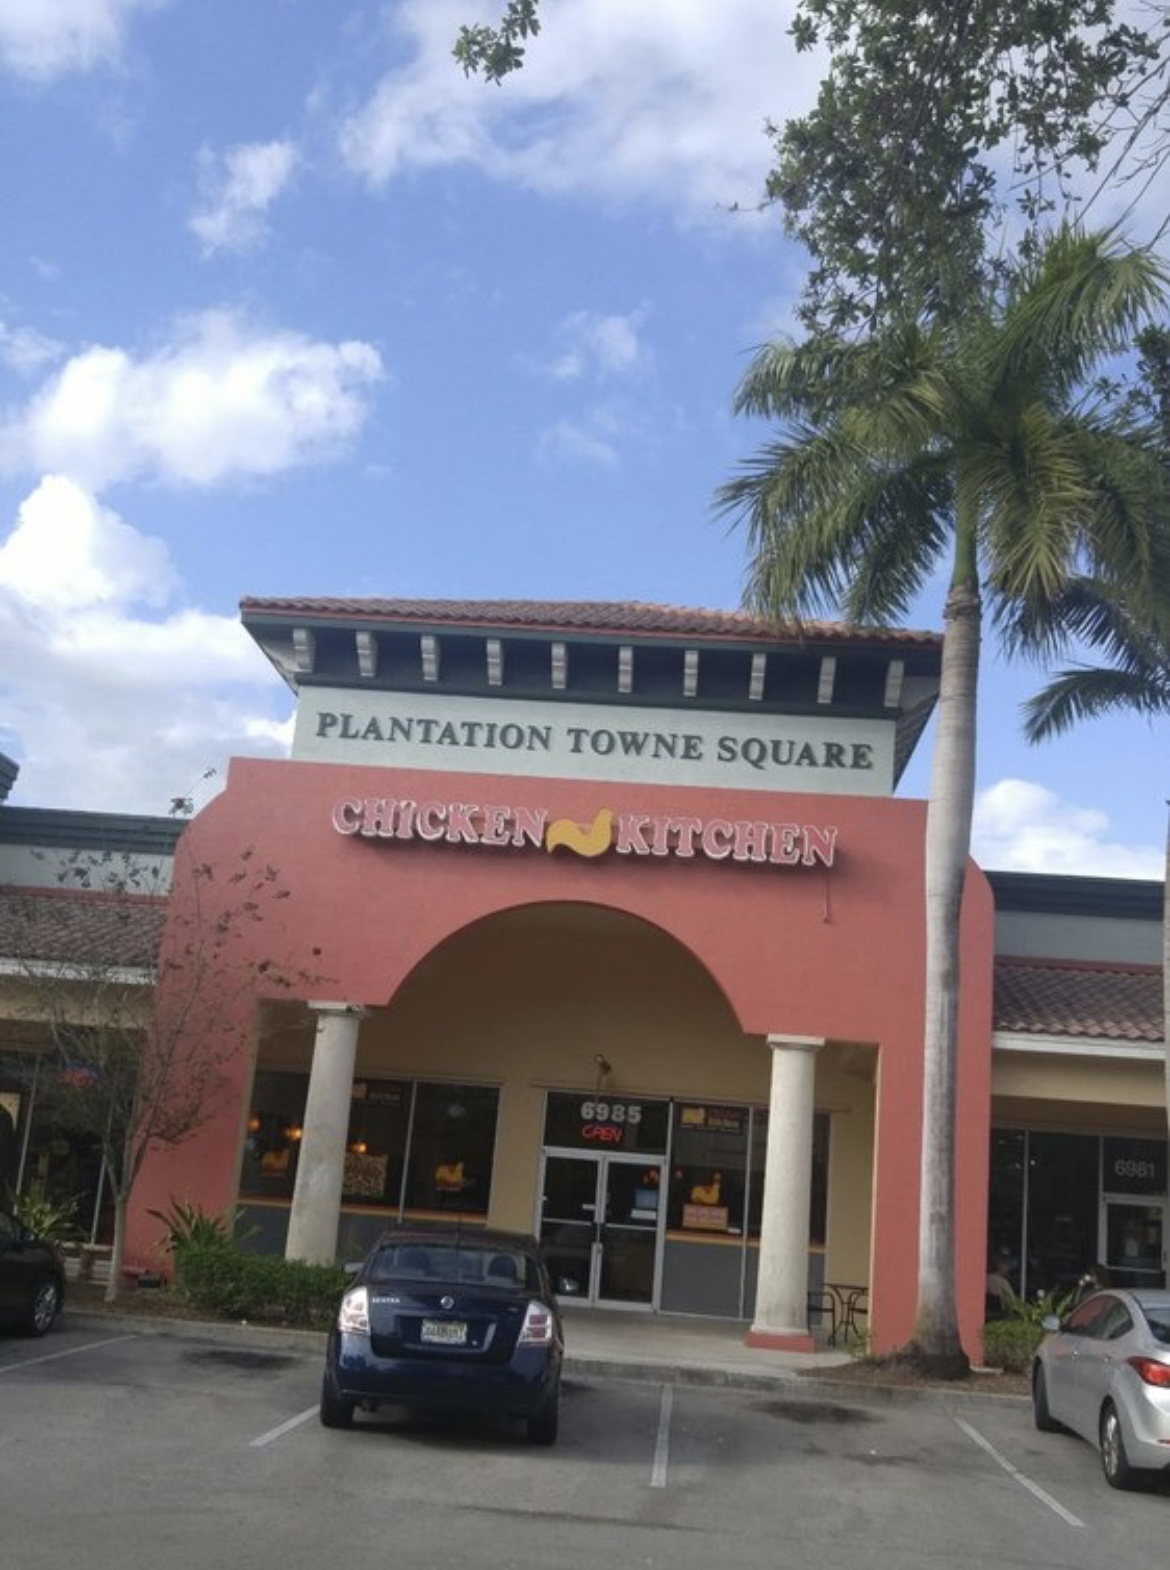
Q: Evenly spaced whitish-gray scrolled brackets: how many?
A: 10